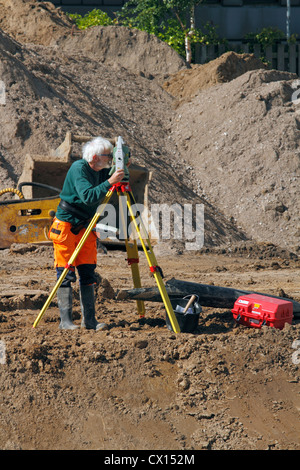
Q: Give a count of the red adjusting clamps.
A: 3